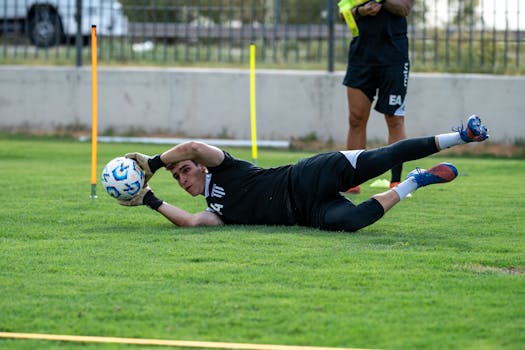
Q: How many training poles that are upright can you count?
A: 2